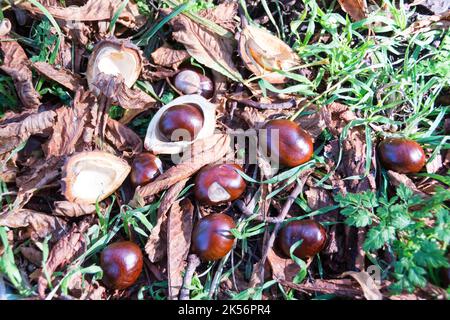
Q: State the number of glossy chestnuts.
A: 9